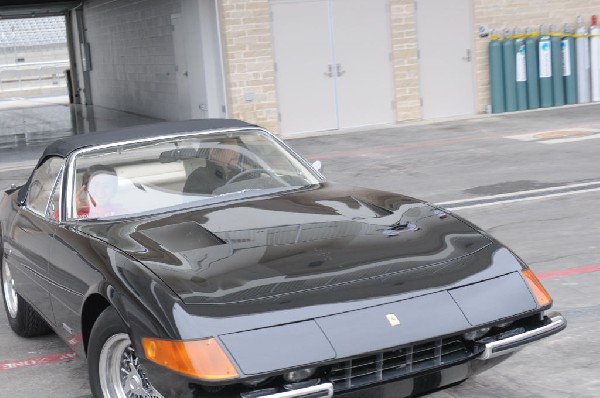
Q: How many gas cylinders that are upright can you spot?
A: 9